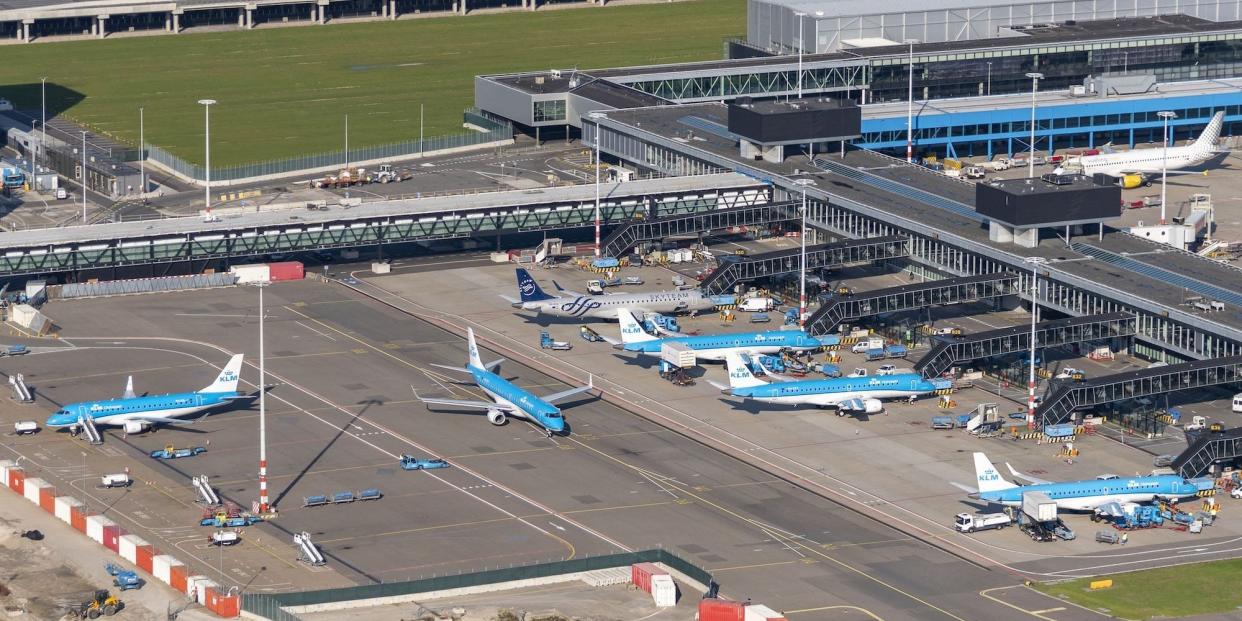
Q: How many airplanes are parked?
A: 6